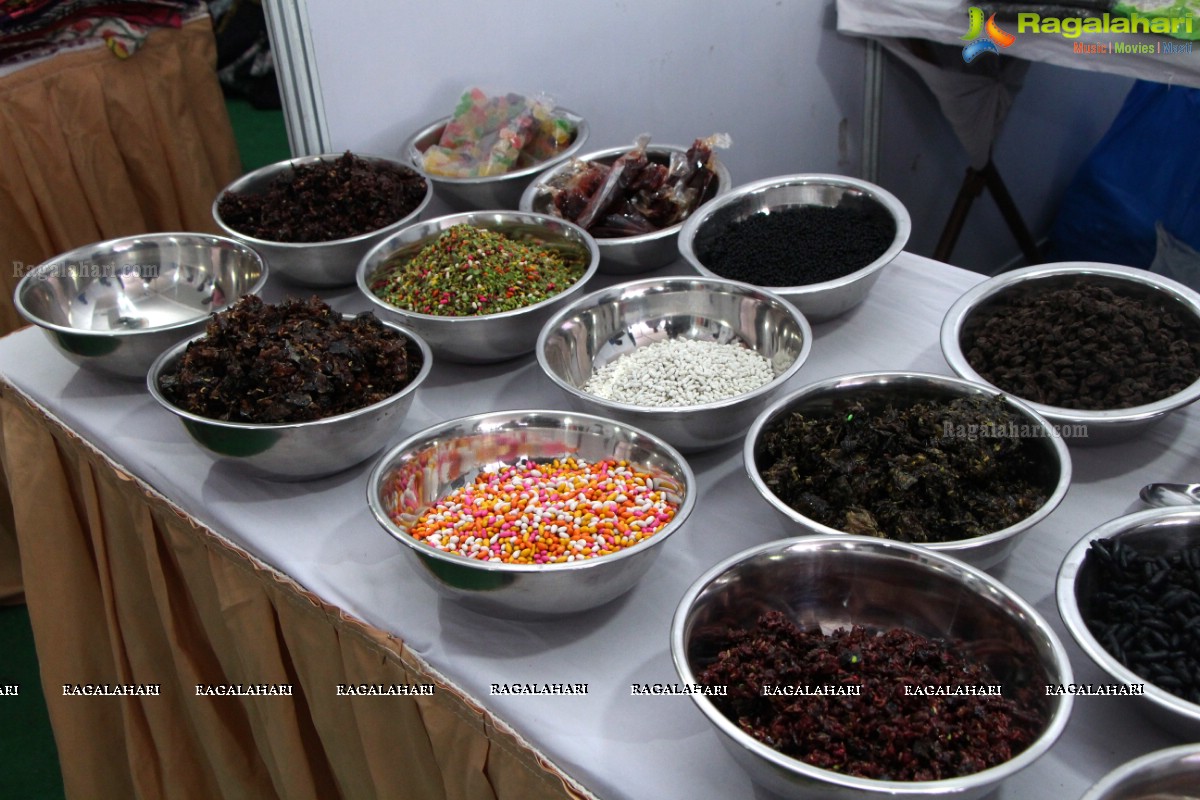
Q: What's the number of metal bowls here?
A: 14